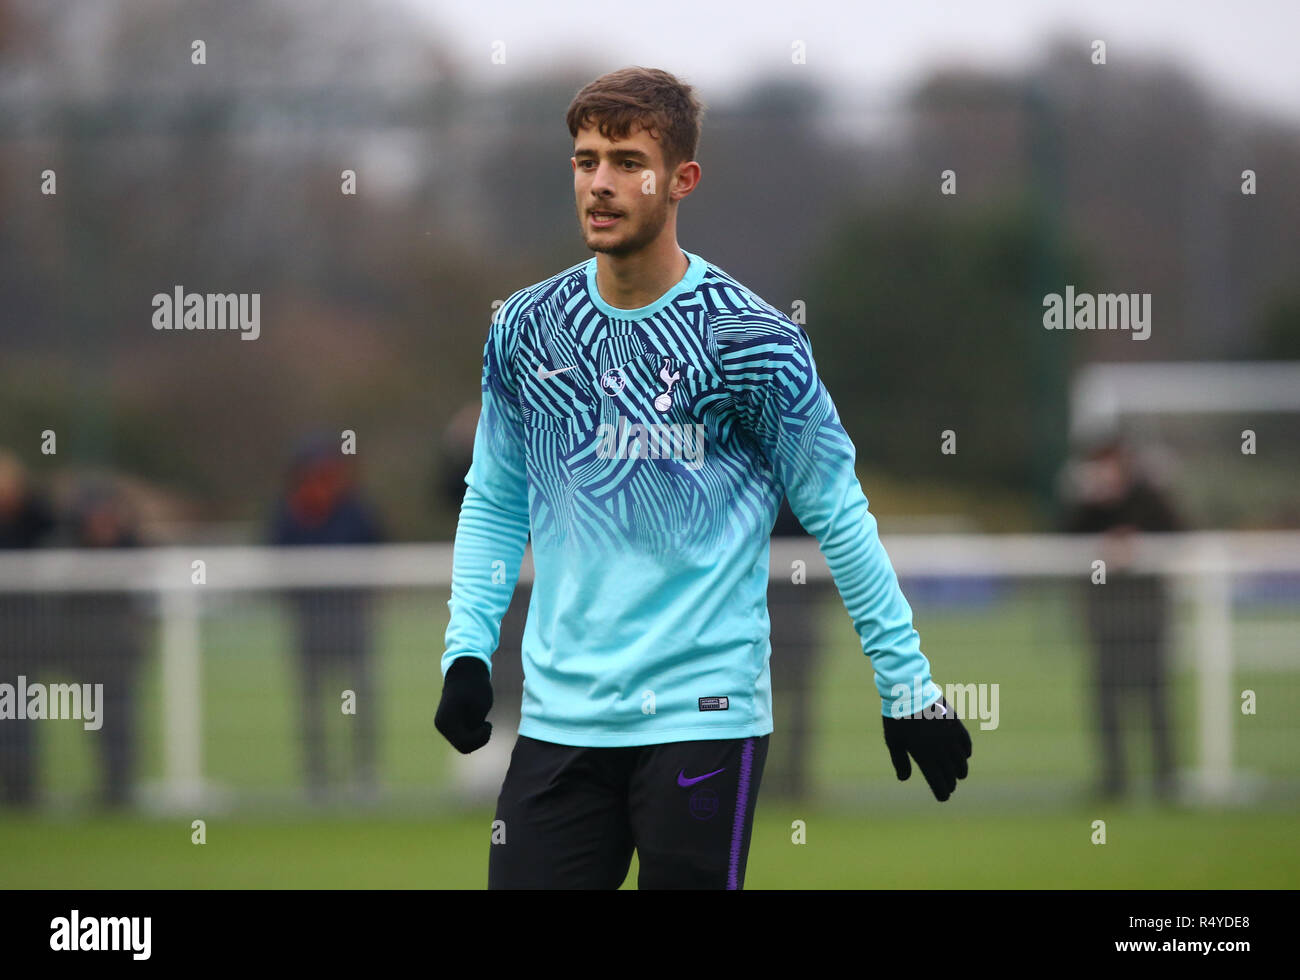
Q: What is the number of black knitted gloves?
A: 2